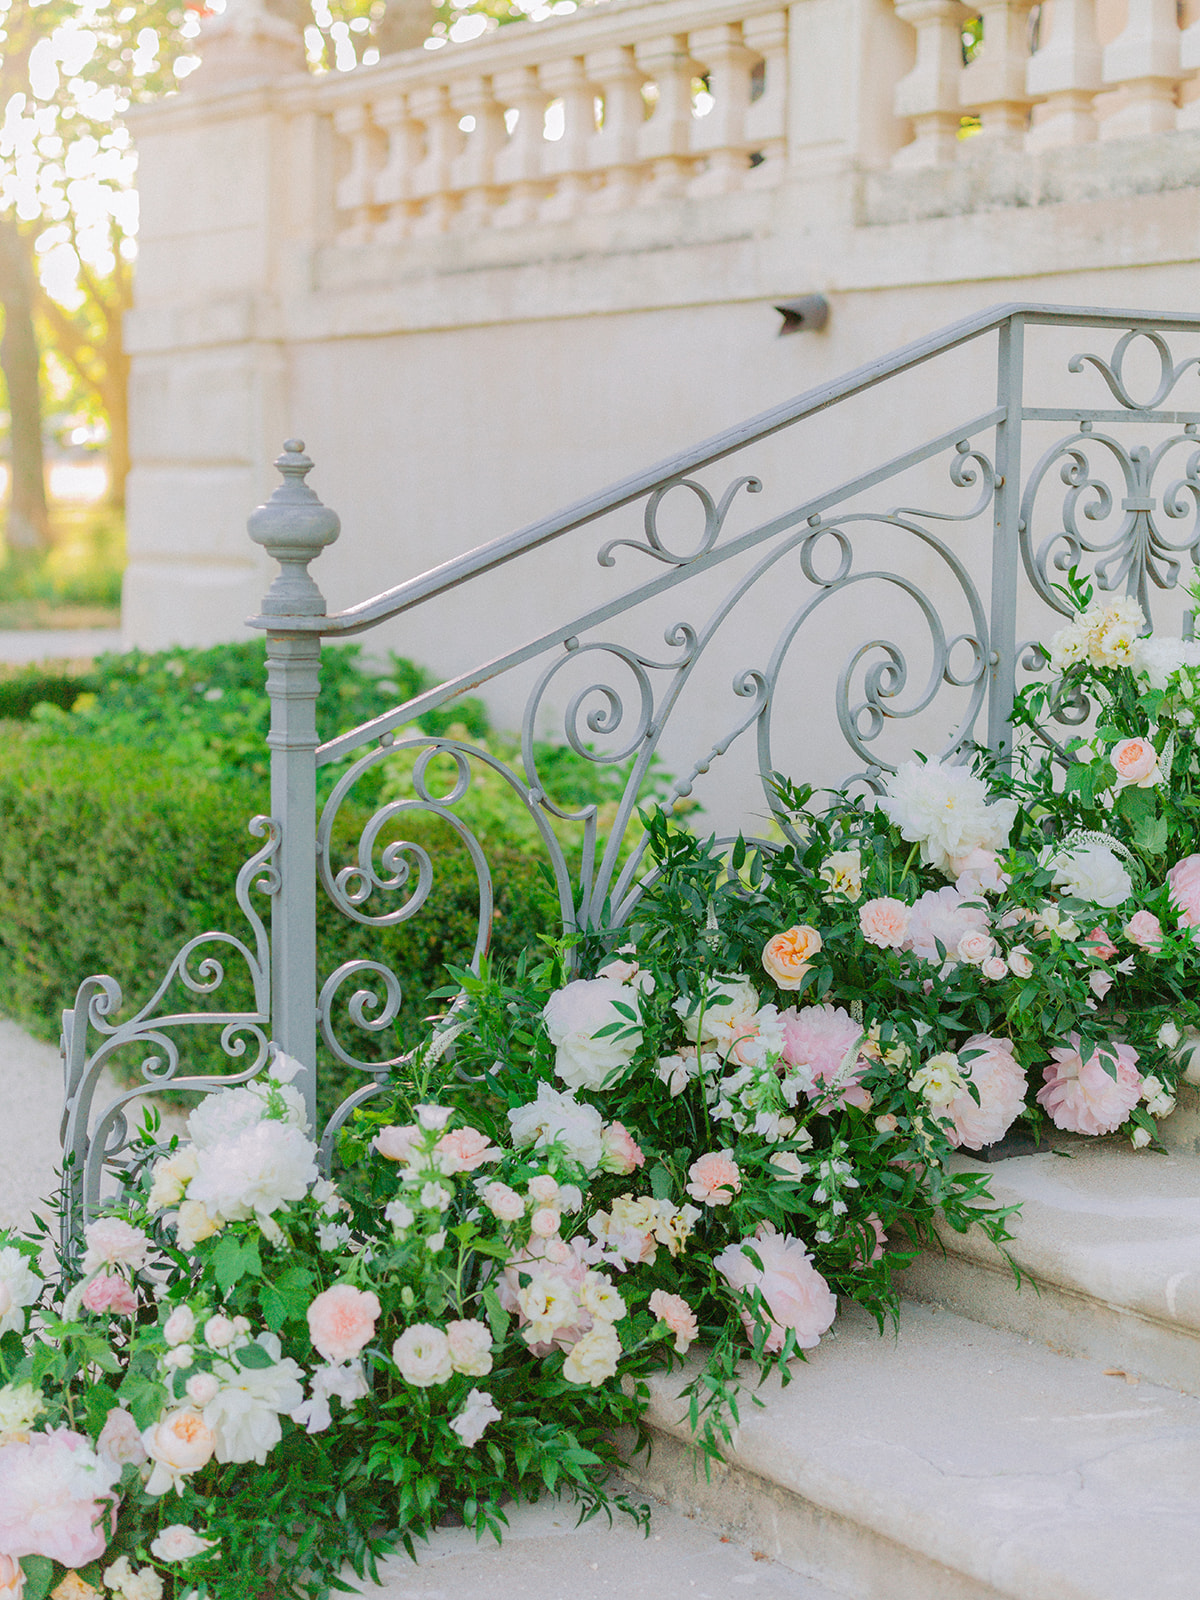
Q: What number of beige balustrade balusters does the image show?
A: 15